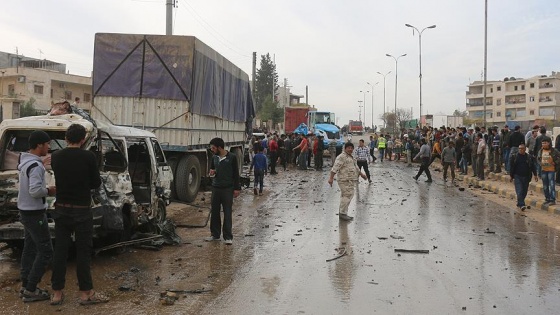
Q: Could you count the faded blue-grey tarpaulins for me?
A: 1